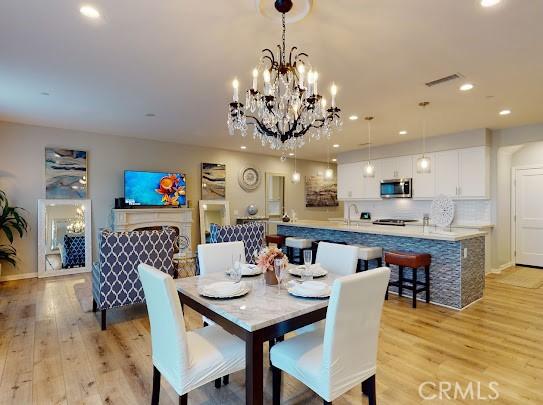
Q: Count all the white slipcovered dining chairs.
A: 4